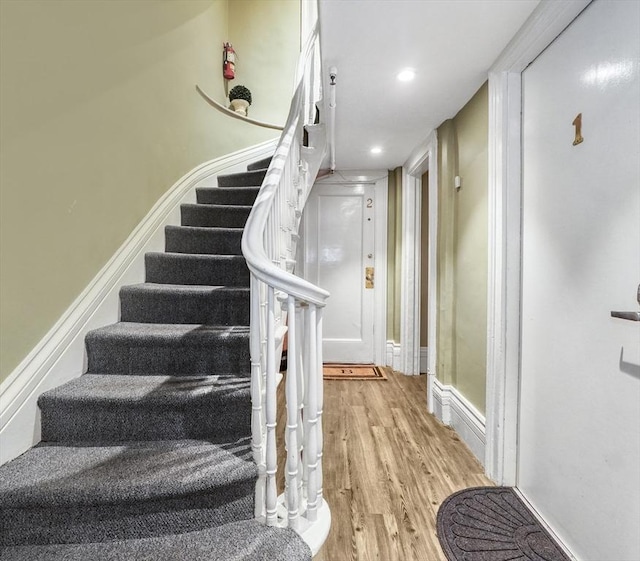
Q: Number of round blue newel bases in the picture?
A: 0